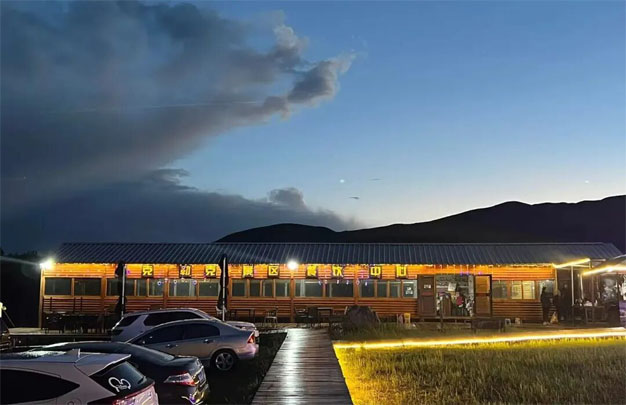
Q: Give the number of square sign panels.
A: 9